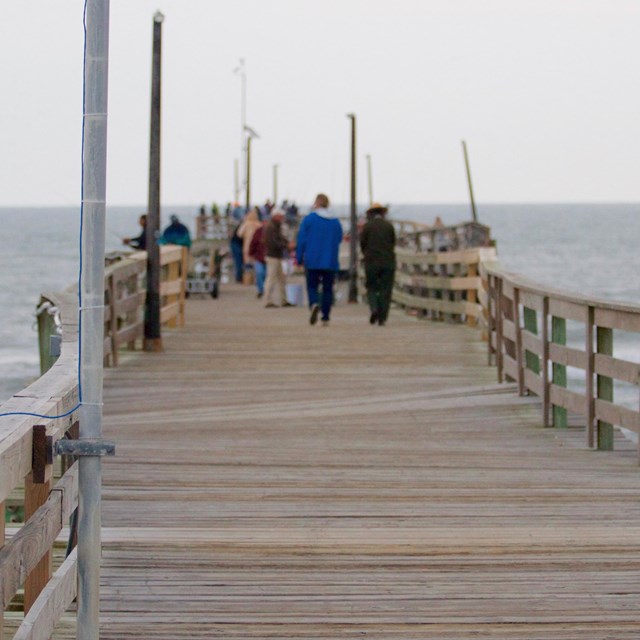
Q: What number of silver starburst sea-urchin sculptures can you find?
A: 0